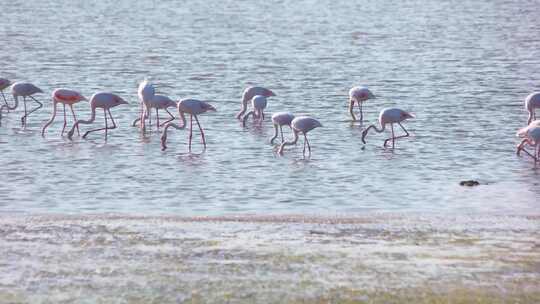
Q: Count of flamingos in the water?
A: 15